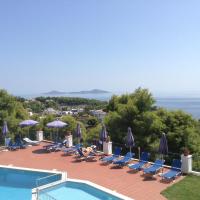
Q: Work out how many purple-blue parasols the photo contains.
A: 7